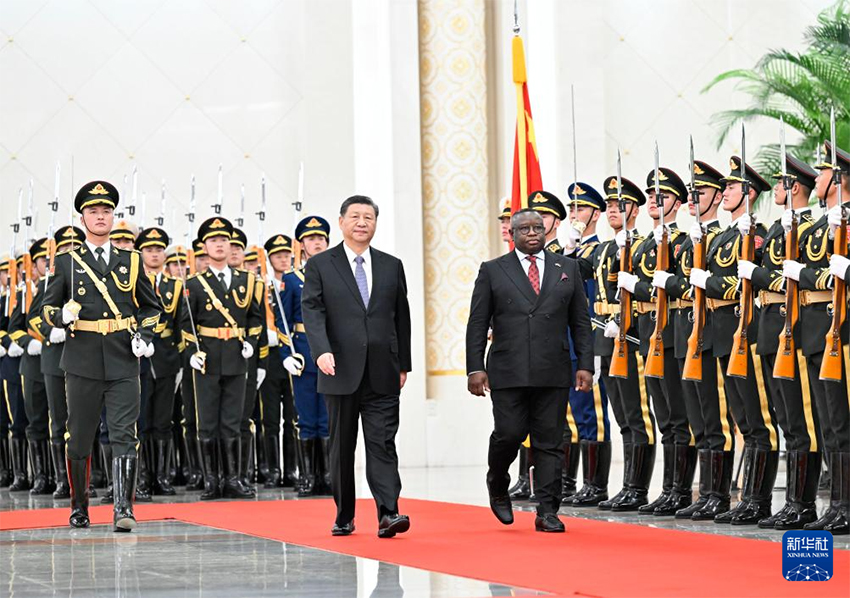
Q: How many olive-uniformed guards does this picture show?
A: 15